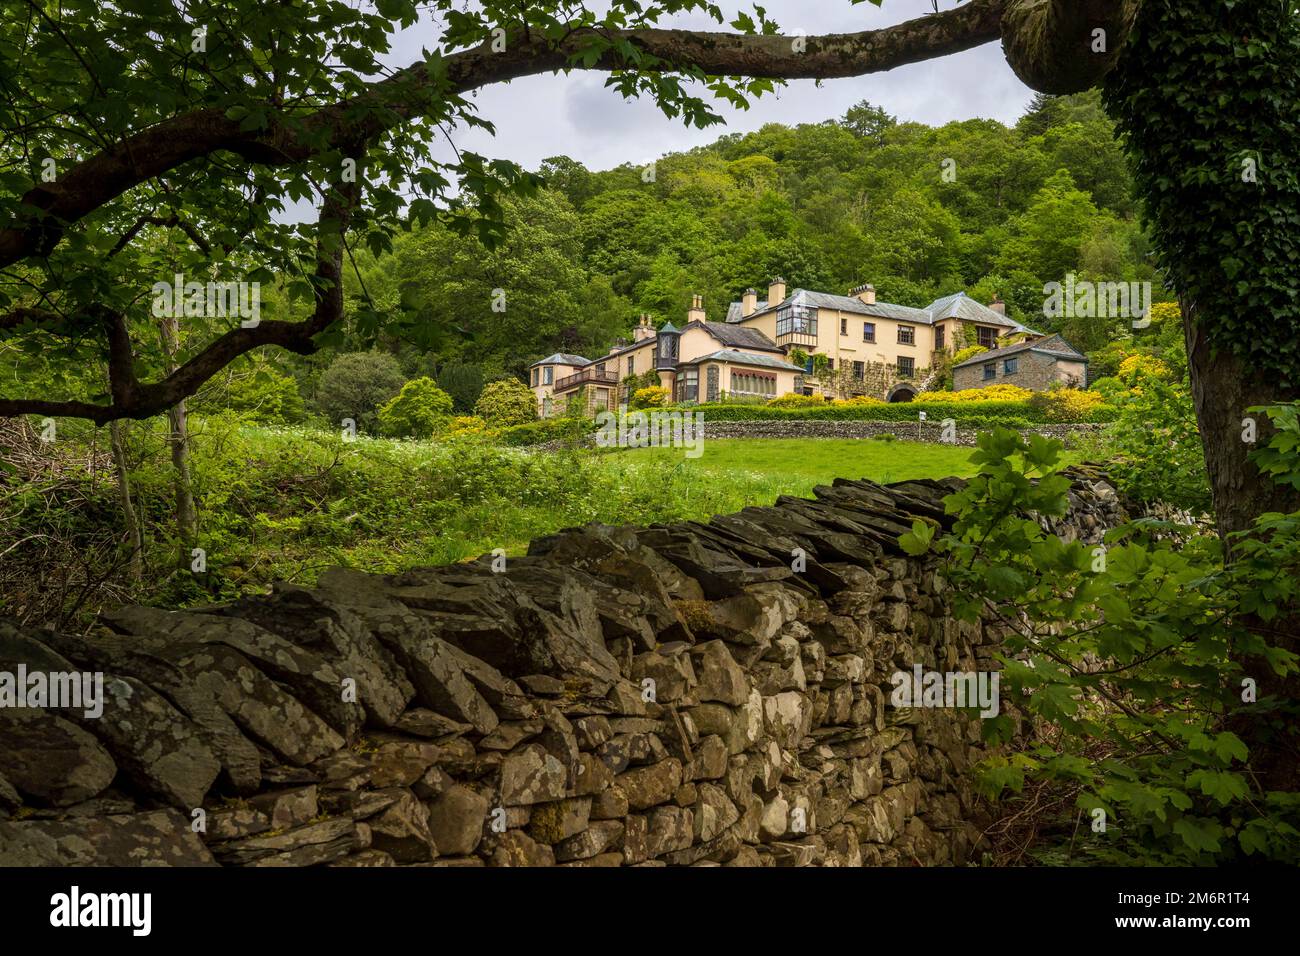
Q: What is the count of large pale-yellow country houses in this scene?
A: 1